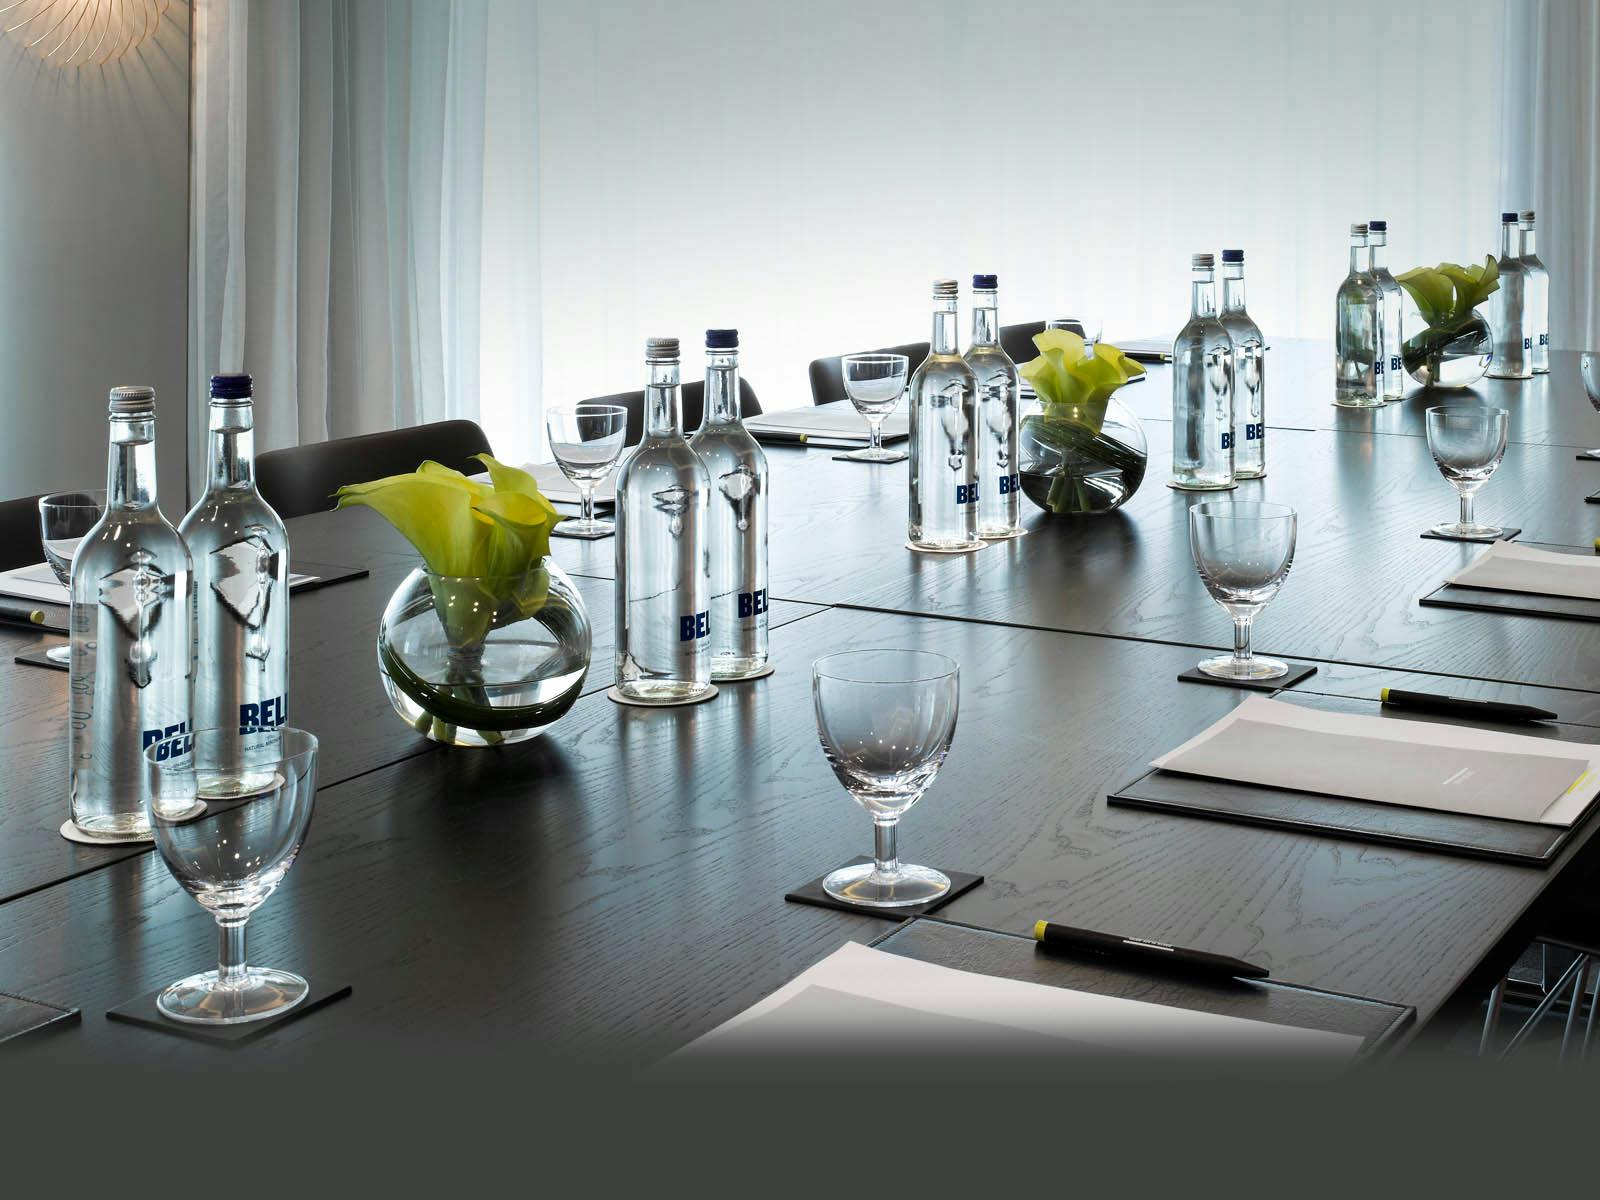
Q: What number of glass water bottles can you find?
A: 12